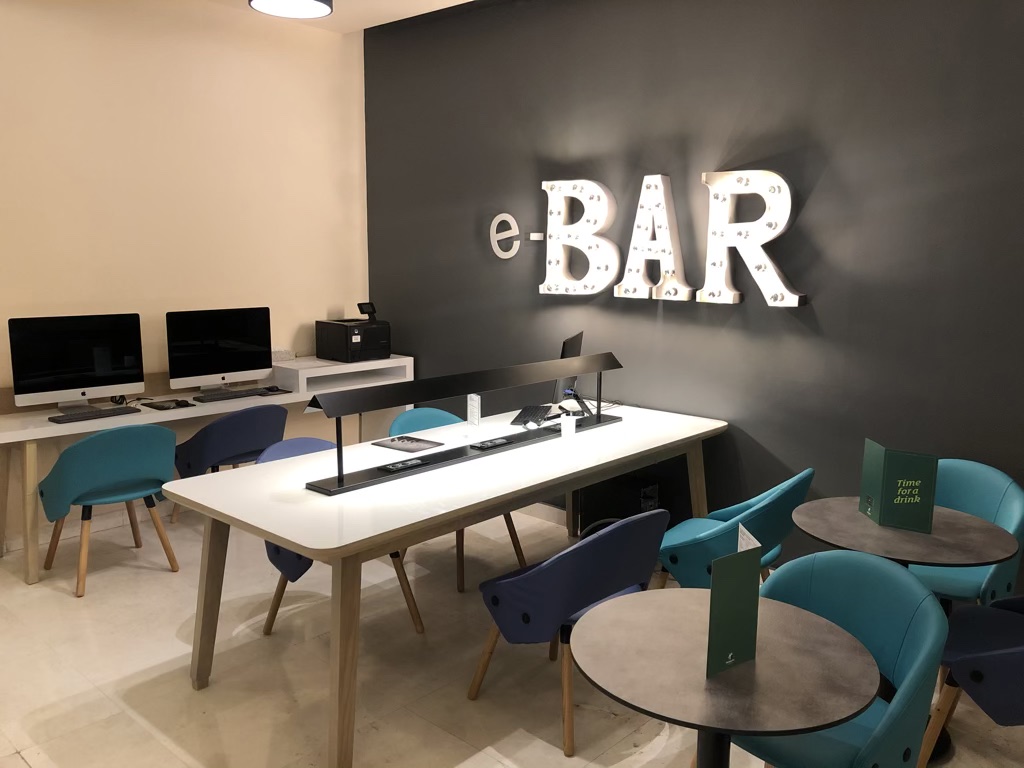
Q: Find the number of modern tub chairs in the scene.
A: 9